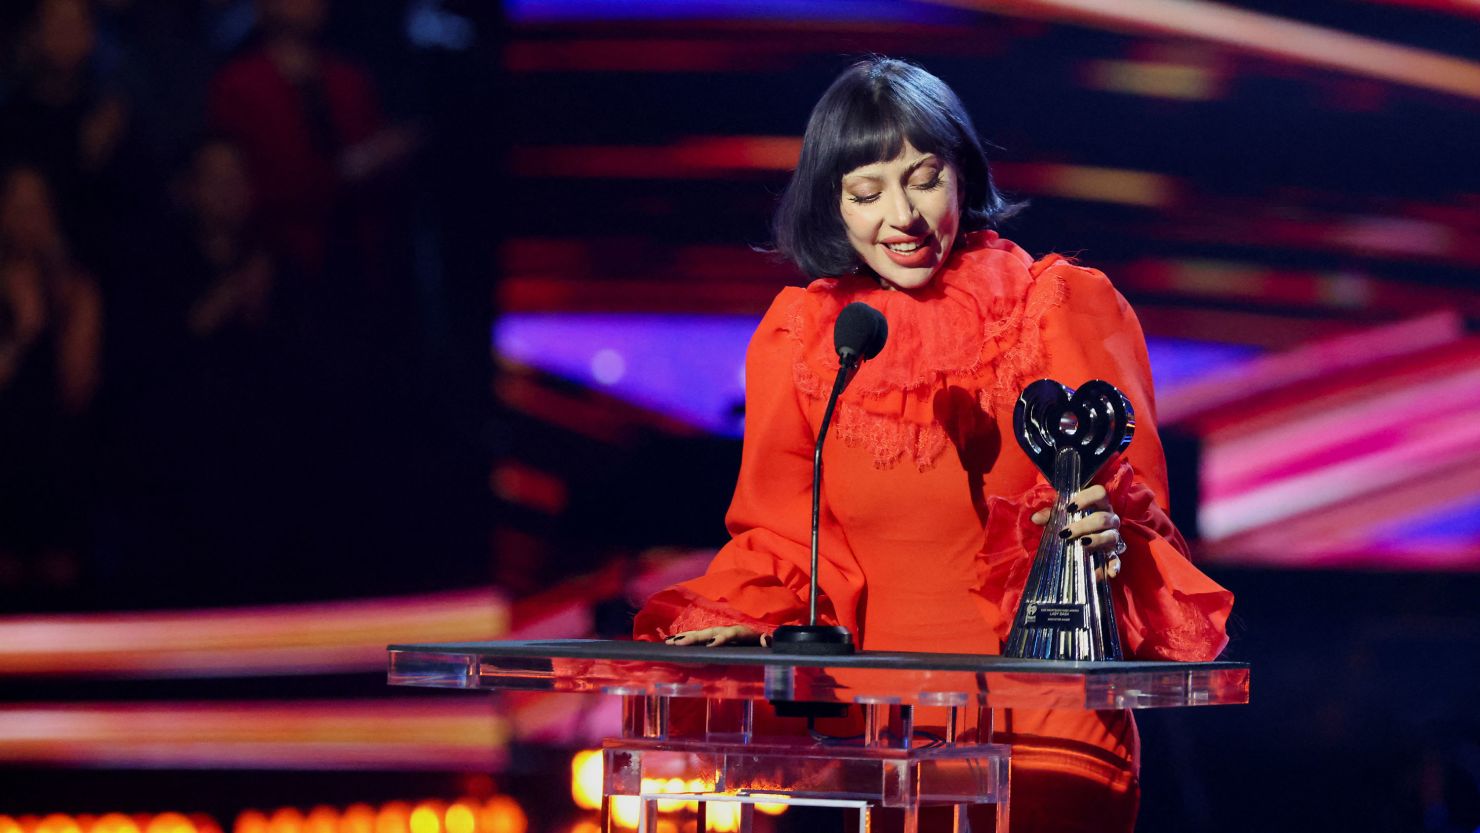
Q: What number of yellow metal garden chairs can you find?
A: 0